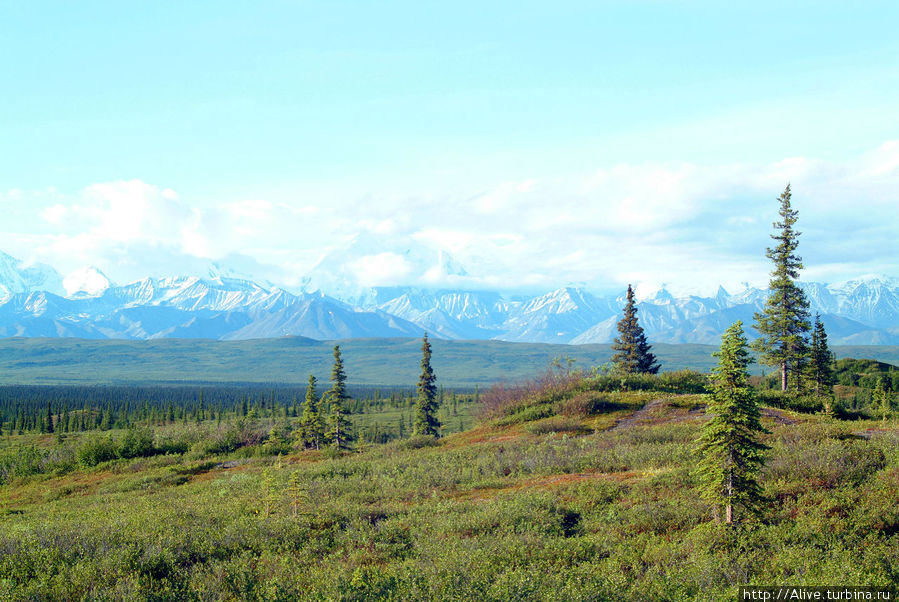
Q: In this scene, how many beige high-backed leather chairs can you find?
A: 0